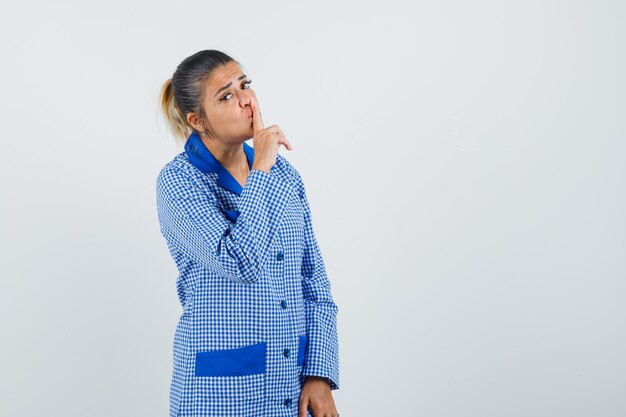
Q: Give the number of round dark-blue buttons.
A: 4